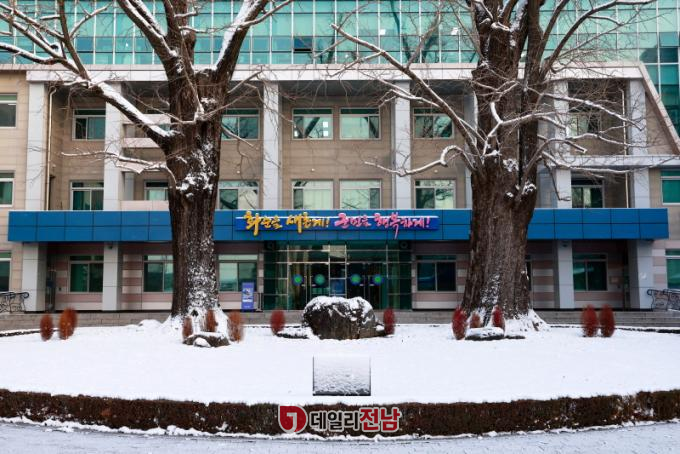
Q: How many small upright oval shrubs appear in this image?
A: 12